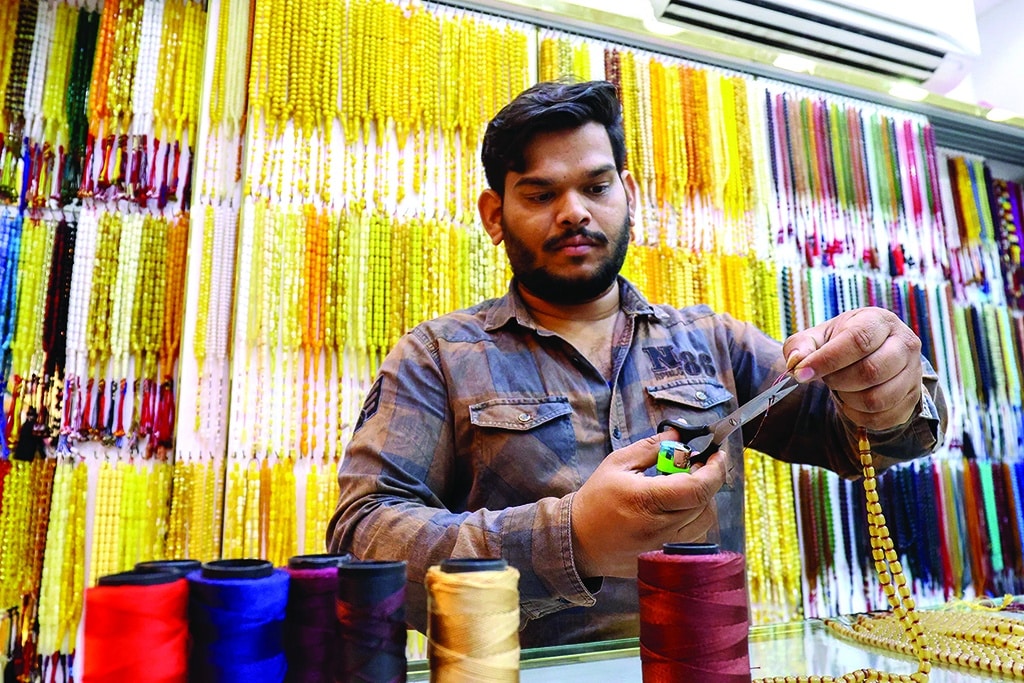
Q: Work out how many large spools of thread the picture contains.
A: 7